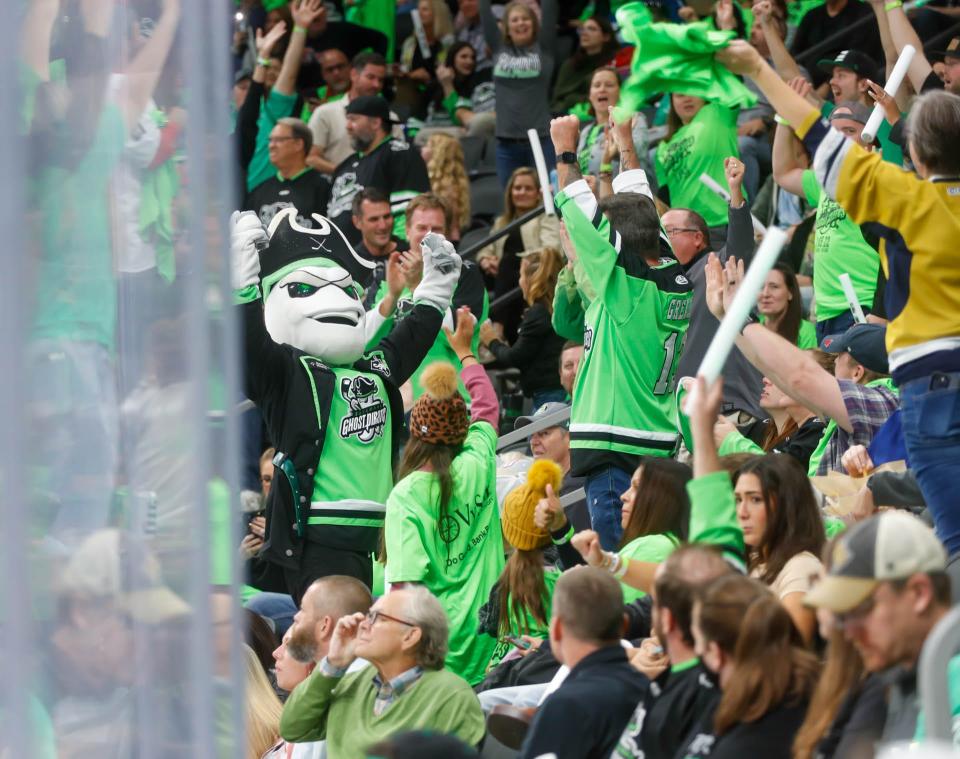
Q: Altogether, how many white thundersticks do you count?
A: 6